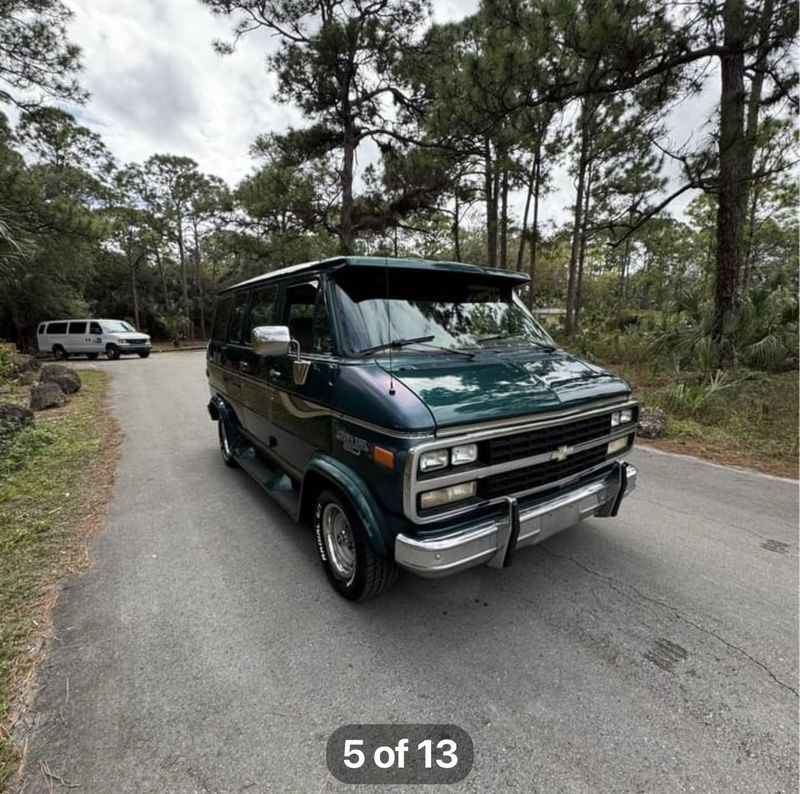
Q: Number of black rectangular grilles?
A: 2